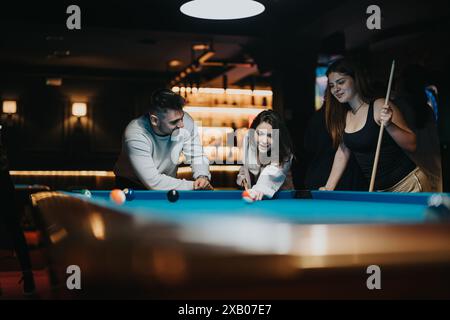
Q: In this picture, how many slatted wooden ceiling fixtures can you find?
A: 0